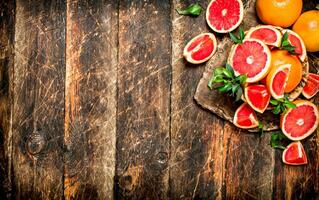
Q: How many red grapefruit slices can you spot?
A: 11